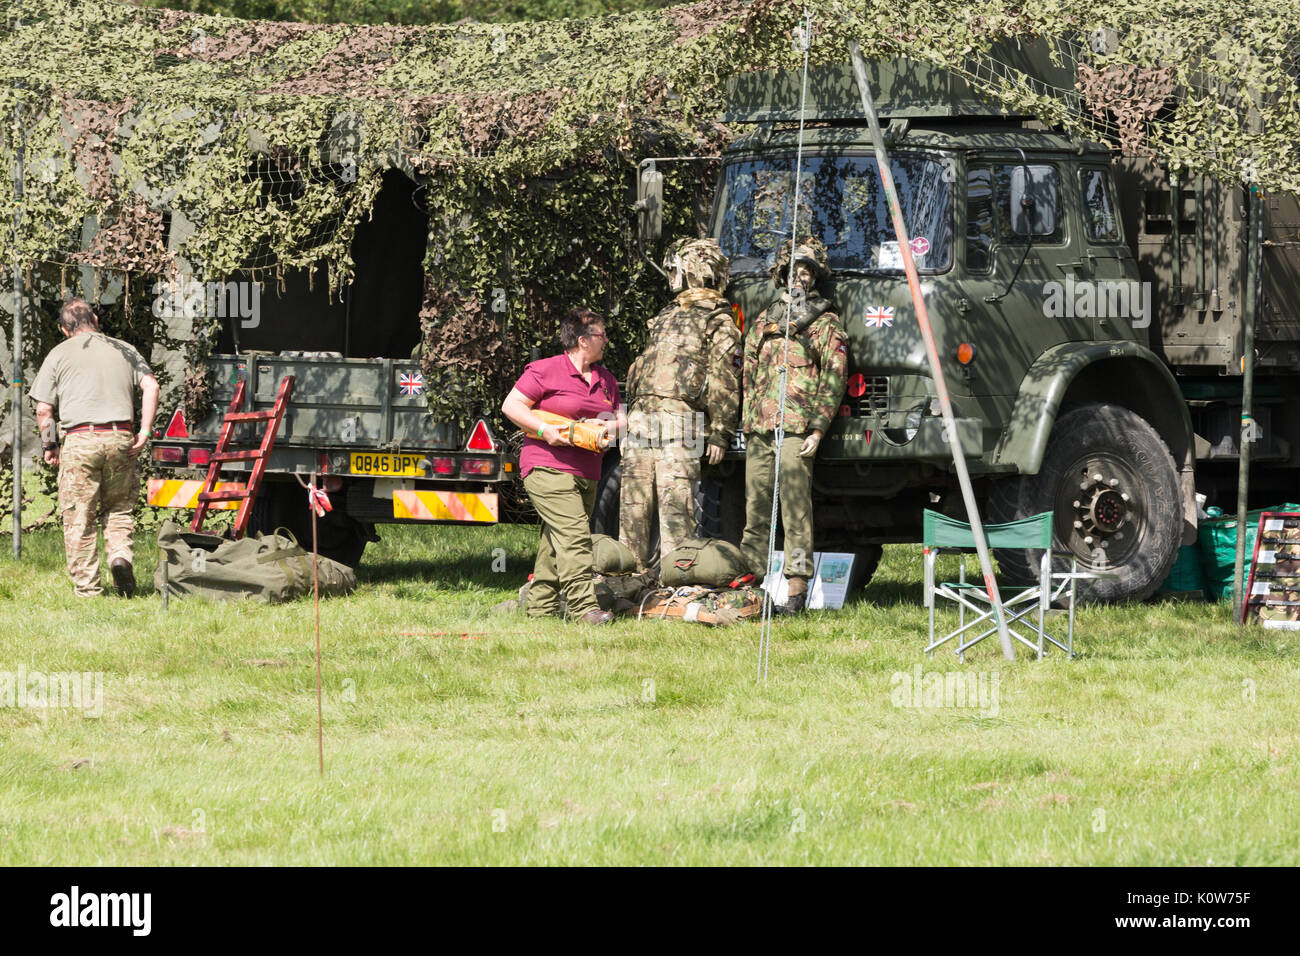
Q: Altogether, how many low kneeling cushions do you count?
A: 0